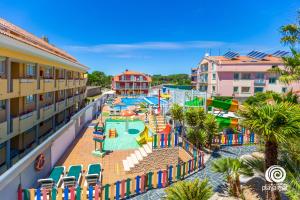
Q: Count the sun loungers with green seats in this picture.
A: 3